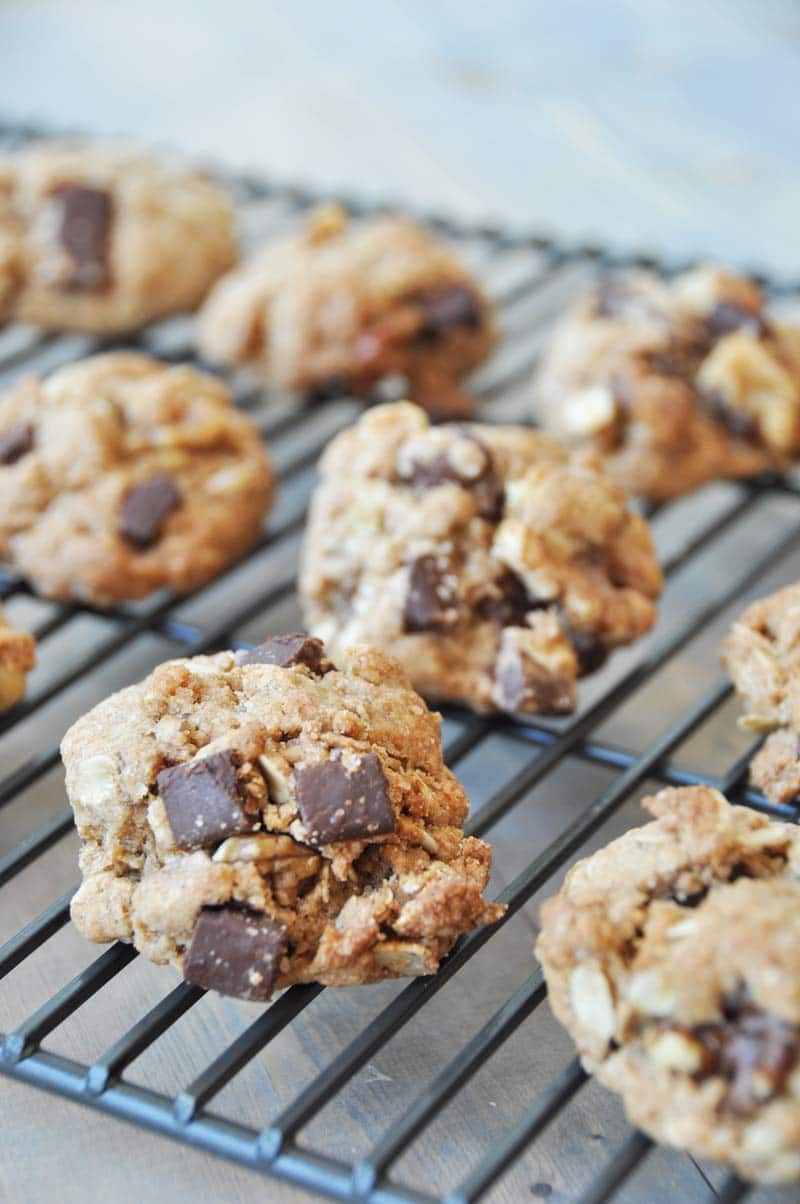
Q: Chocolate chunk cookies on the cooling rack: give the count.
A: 9